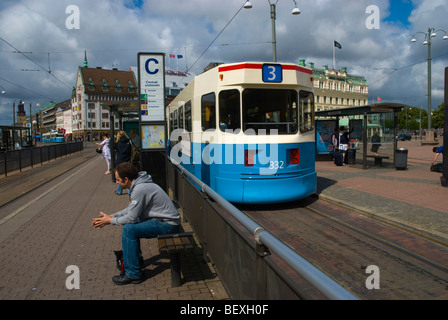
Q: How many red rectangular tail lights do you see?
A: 2